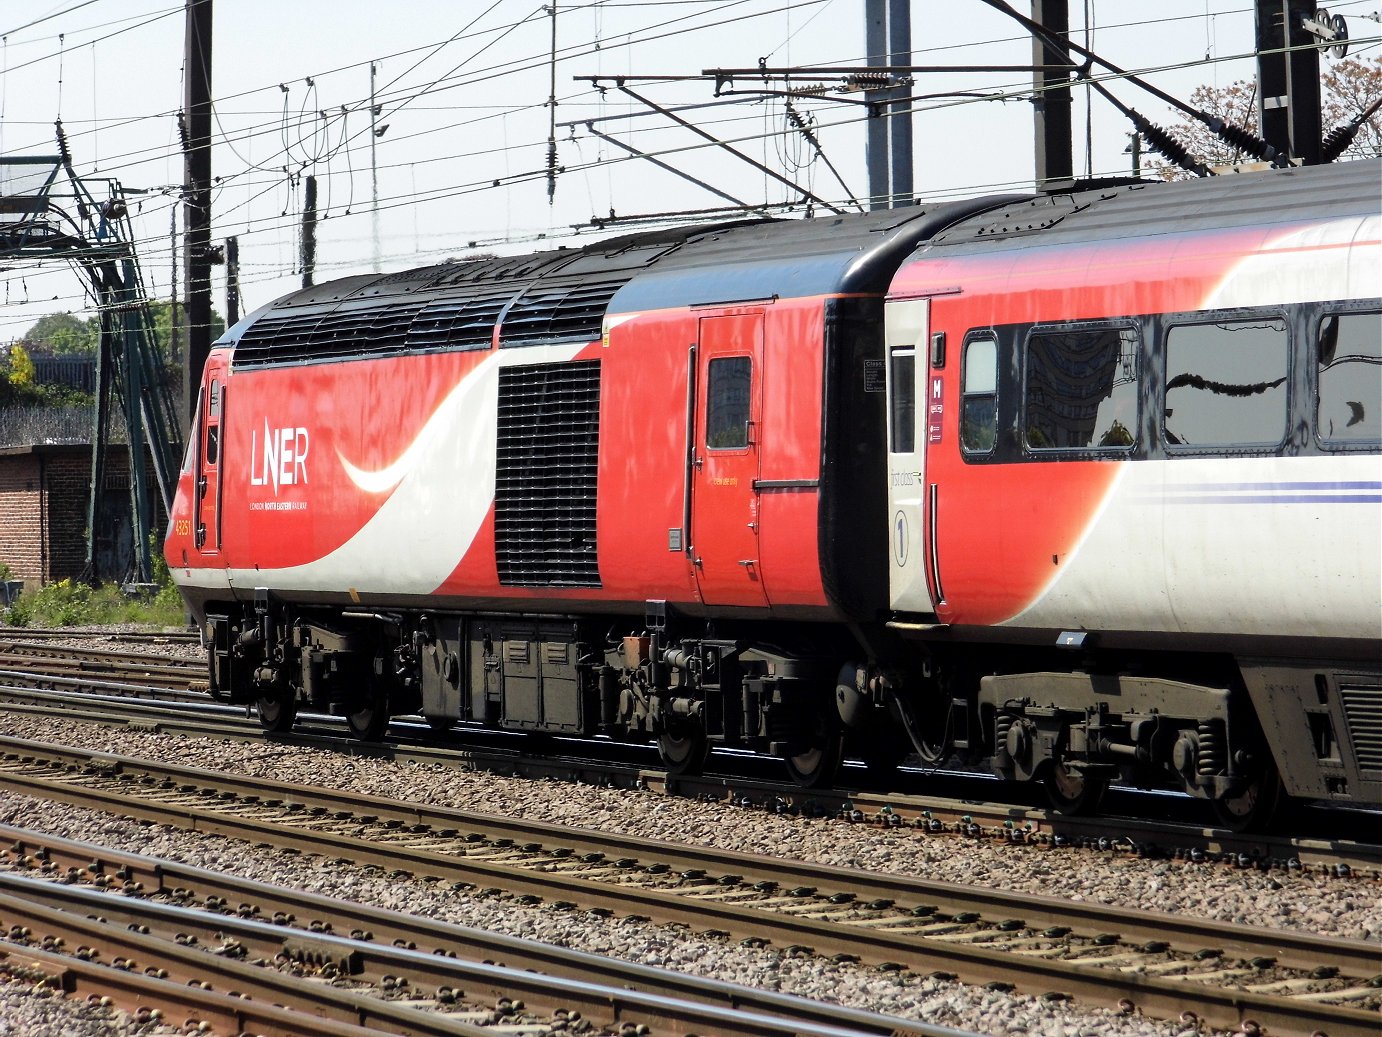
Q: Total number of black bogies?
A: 3